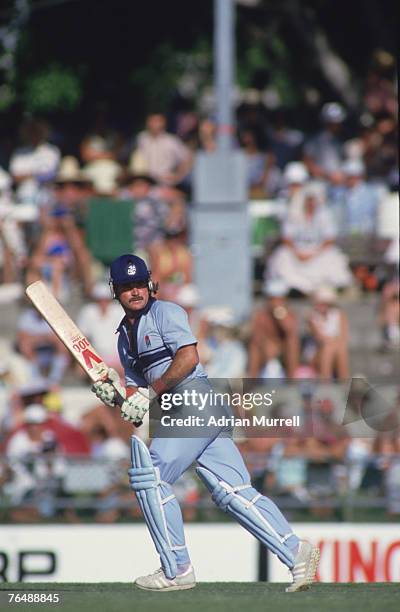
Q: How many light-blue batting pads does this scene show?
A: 2